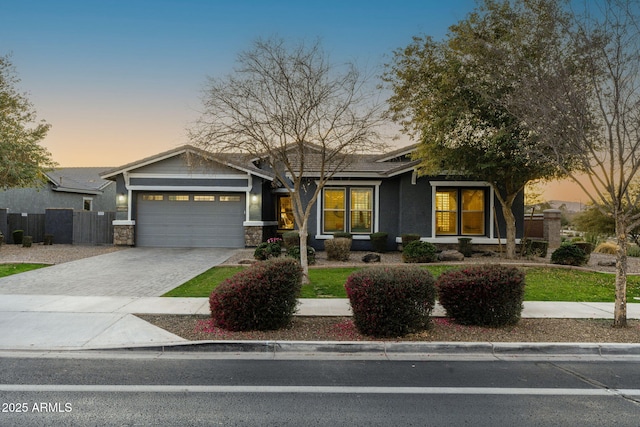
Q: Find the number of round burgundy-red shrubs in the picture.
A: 3